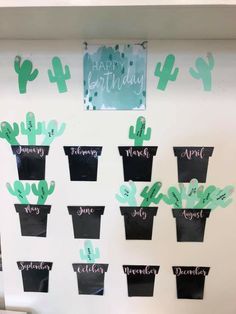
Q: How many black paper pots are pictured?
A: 12